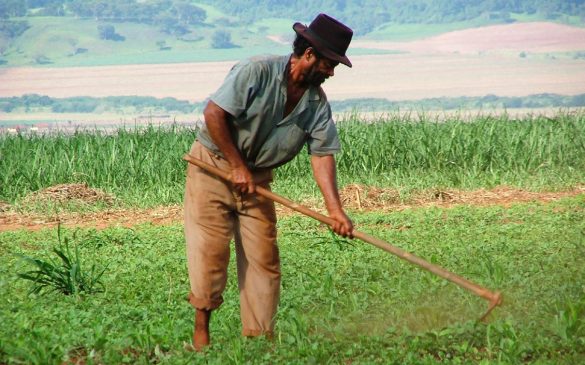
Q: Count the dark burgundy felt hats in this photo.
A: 1